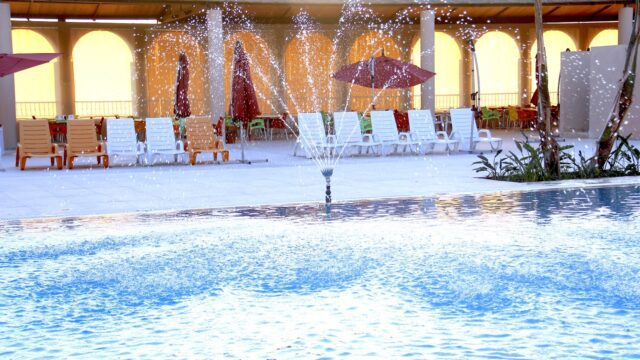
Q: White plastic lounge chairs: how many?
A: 7